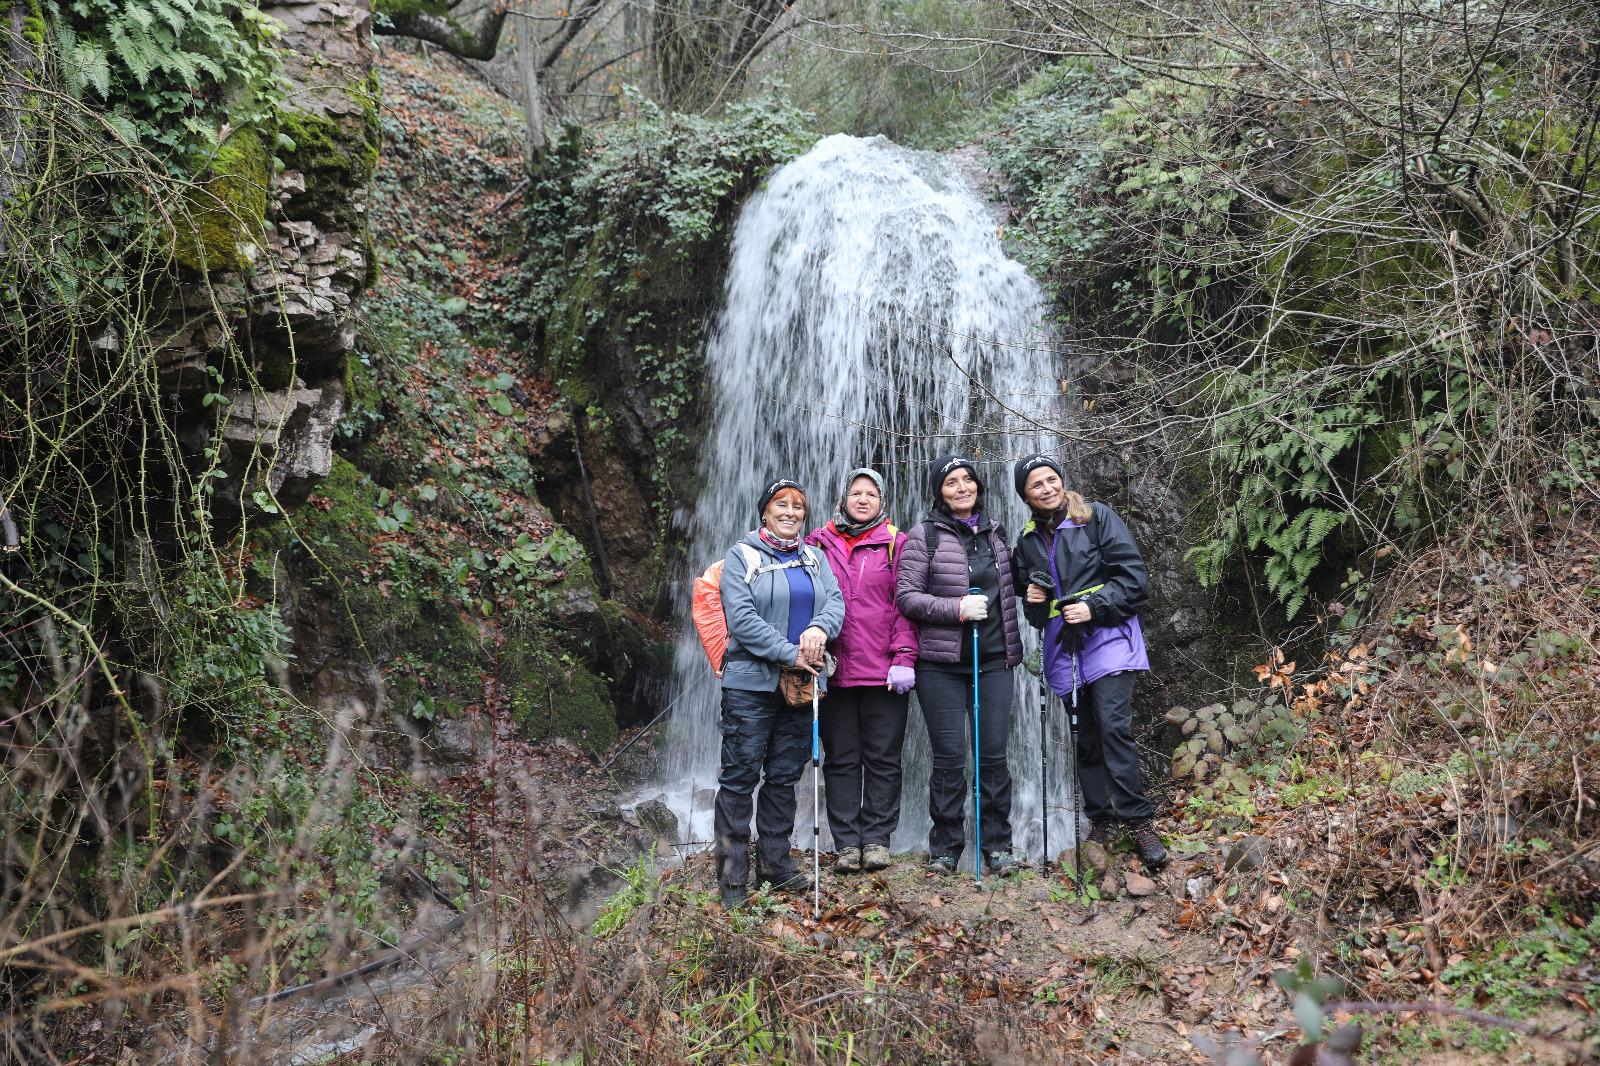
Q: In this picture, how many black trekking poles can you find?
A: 2